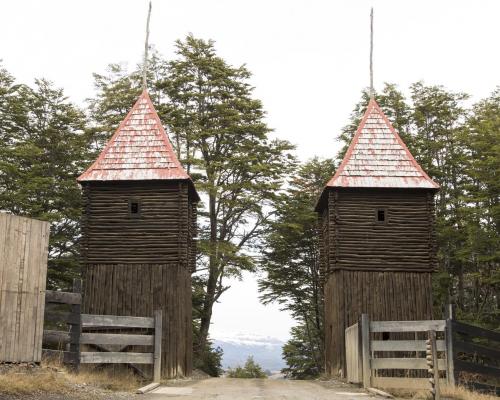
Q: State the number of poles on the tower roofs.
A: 2